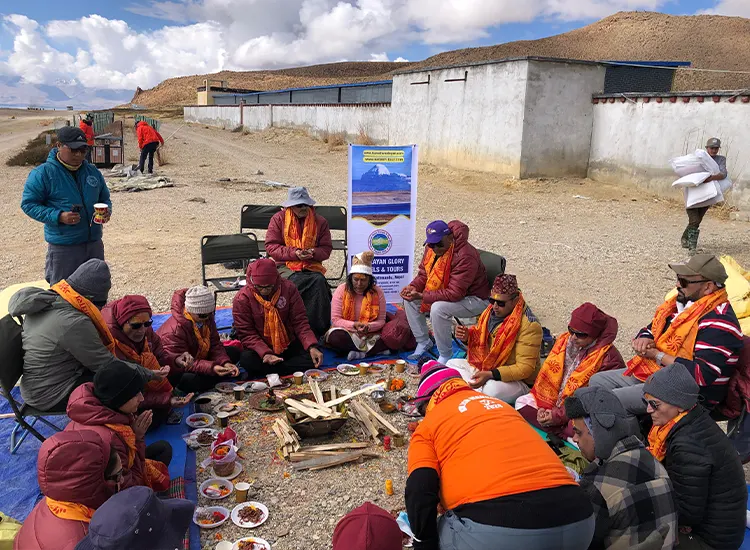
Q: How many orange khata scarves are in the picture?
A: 14